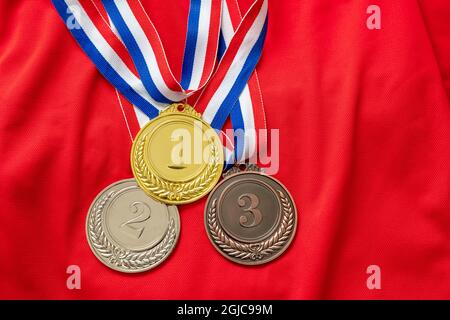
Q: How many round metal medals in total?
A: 3